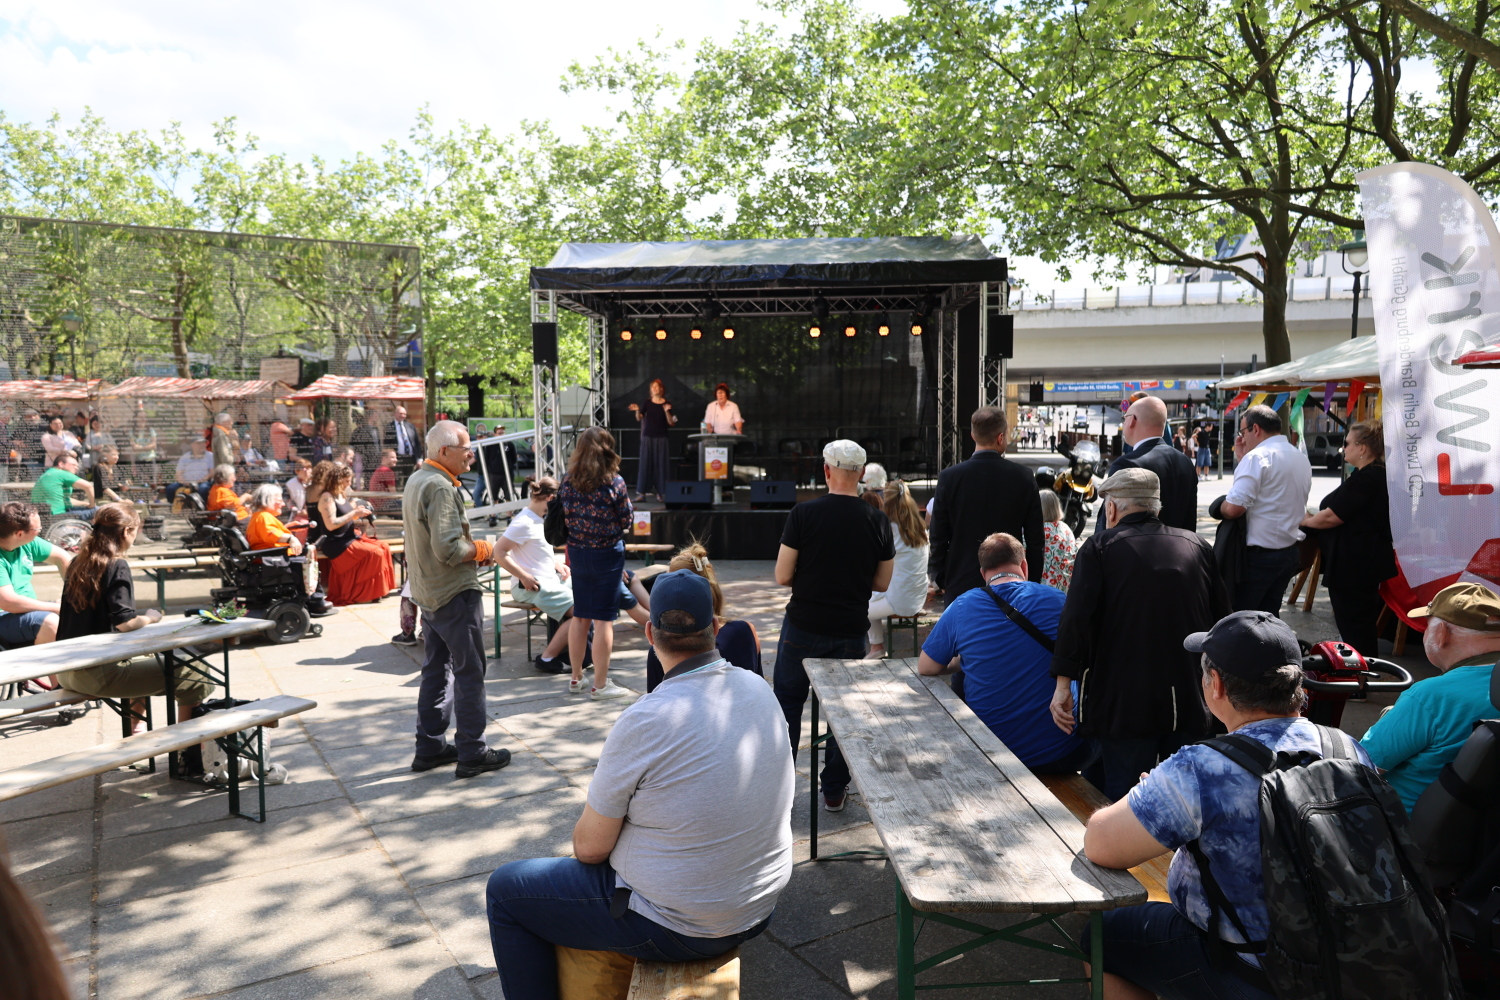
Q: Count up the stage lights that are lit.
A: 8